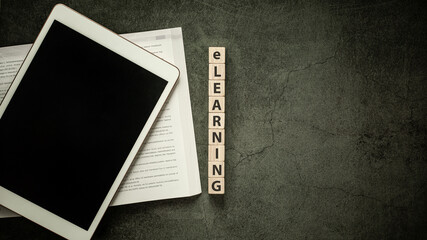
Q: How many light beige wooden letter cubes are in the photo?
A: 9